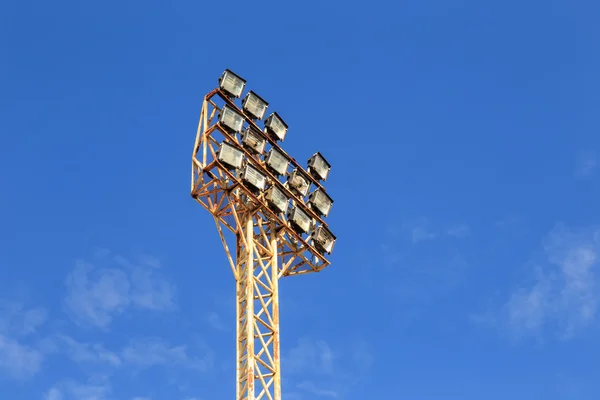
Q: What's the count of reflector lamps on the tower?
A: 14